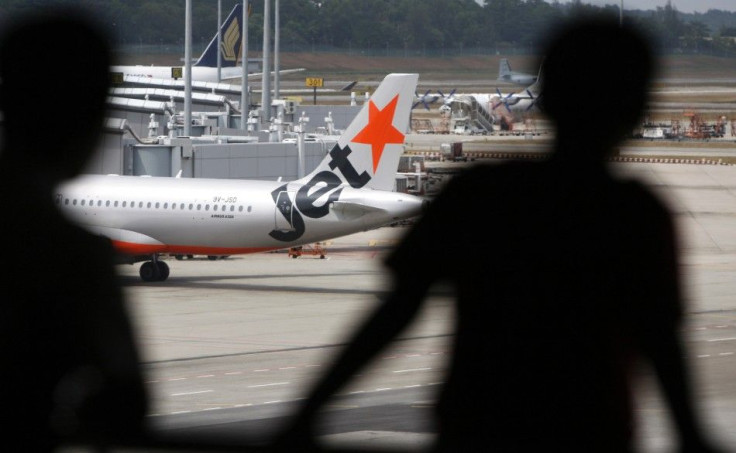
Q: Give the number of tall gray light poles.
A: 5